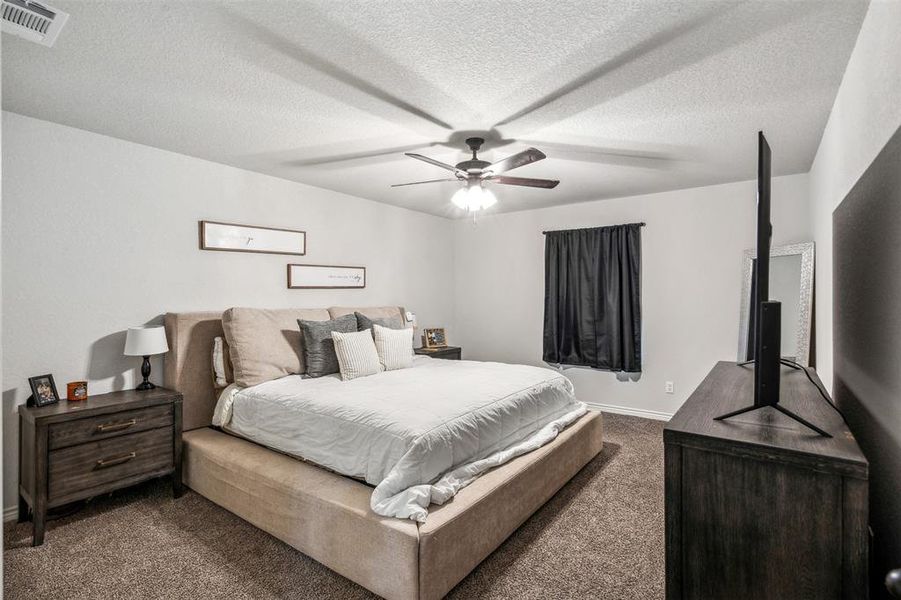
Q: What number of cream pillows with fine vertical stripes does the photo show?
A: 2